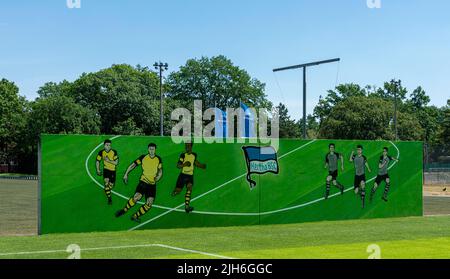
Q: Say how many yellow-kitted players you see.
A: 3